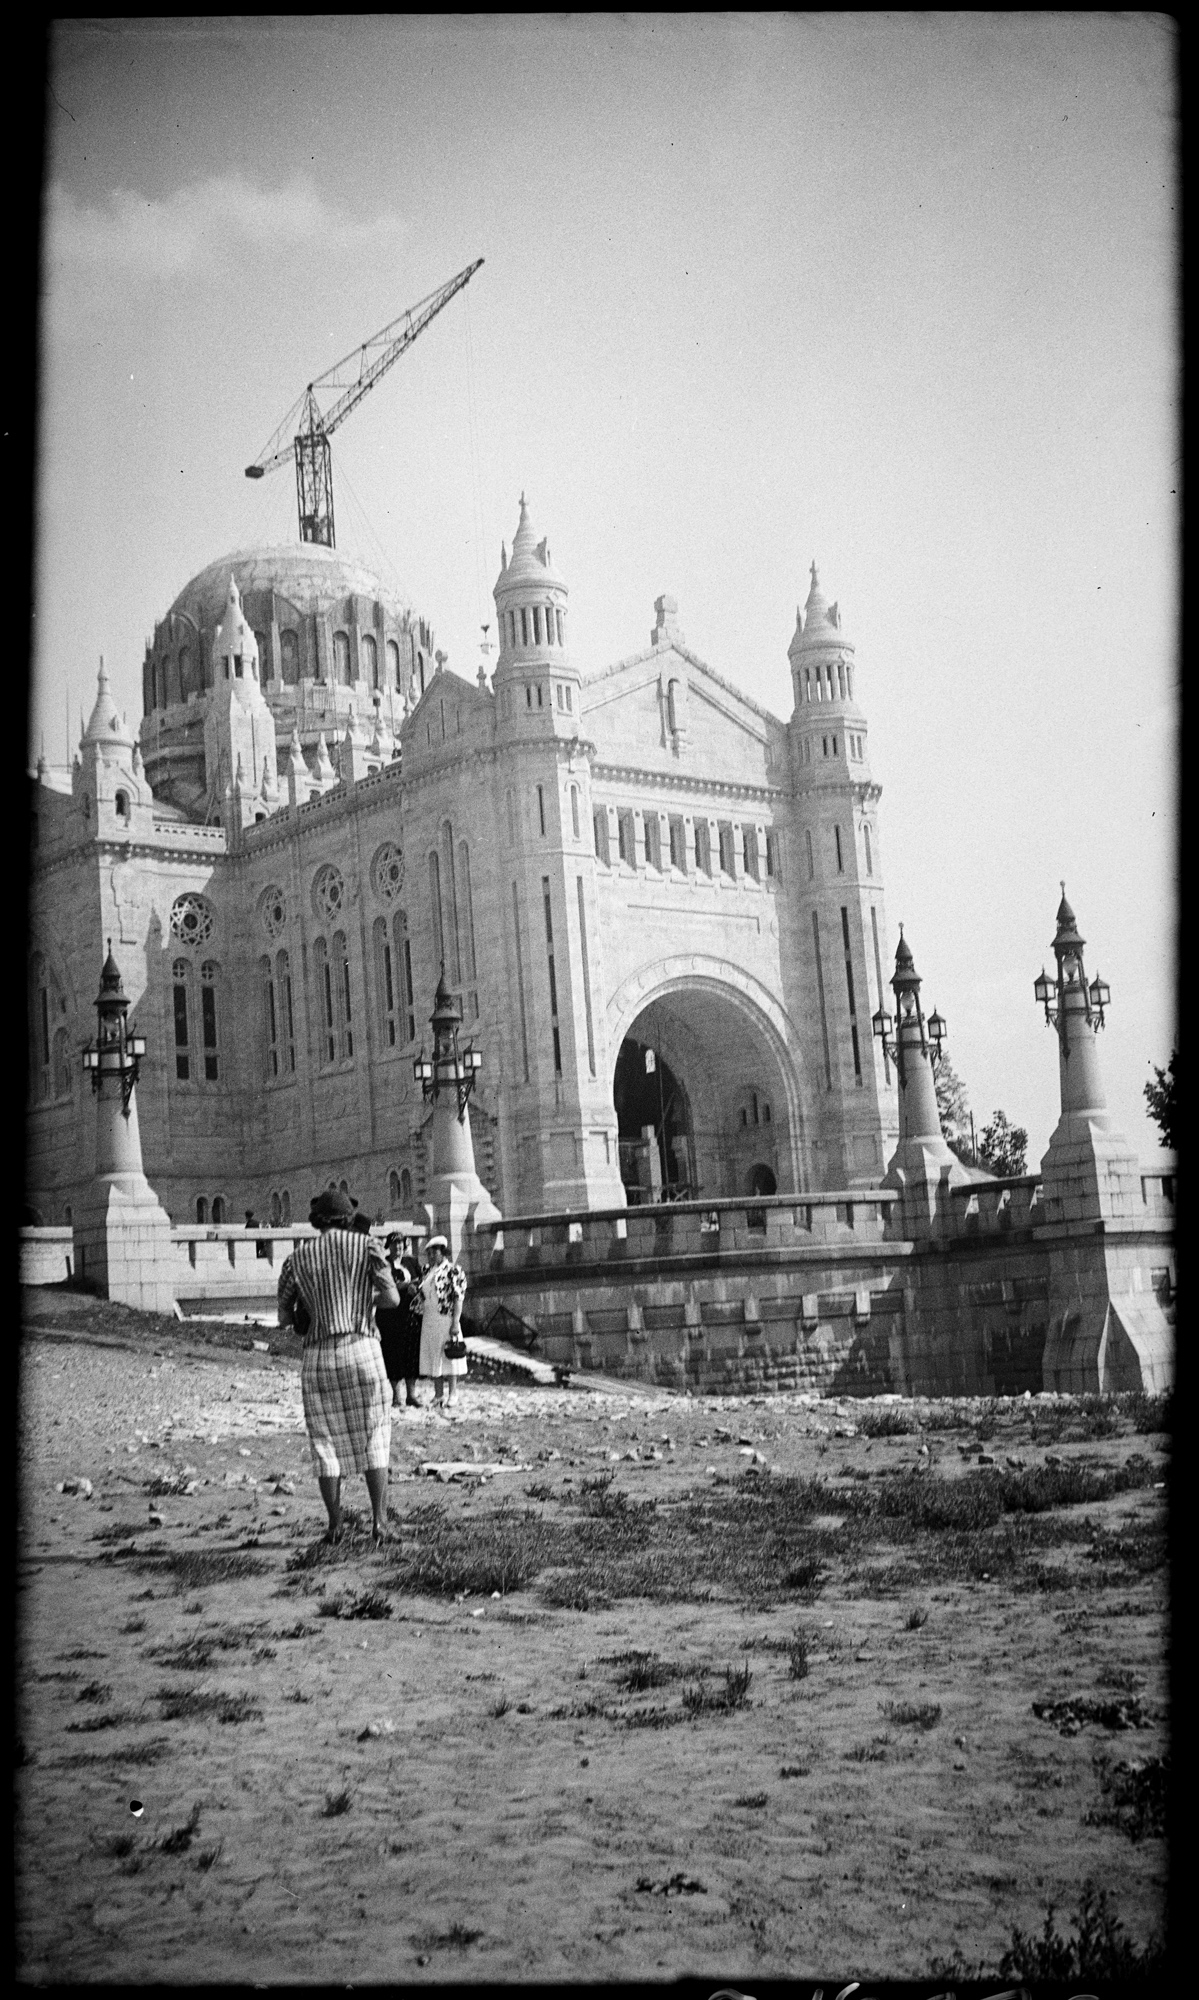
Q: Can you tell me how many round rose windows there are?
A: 4